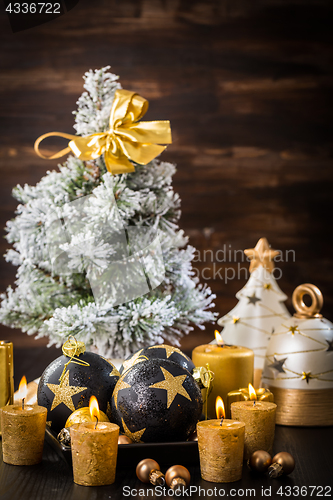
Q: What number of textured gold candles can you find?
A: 4